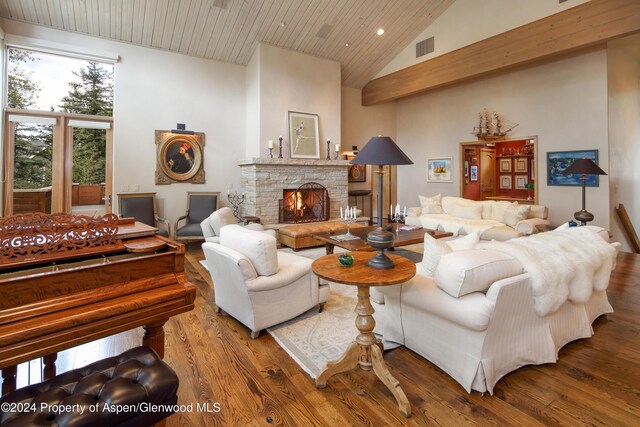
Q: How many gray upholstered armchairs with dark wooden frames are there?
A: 2